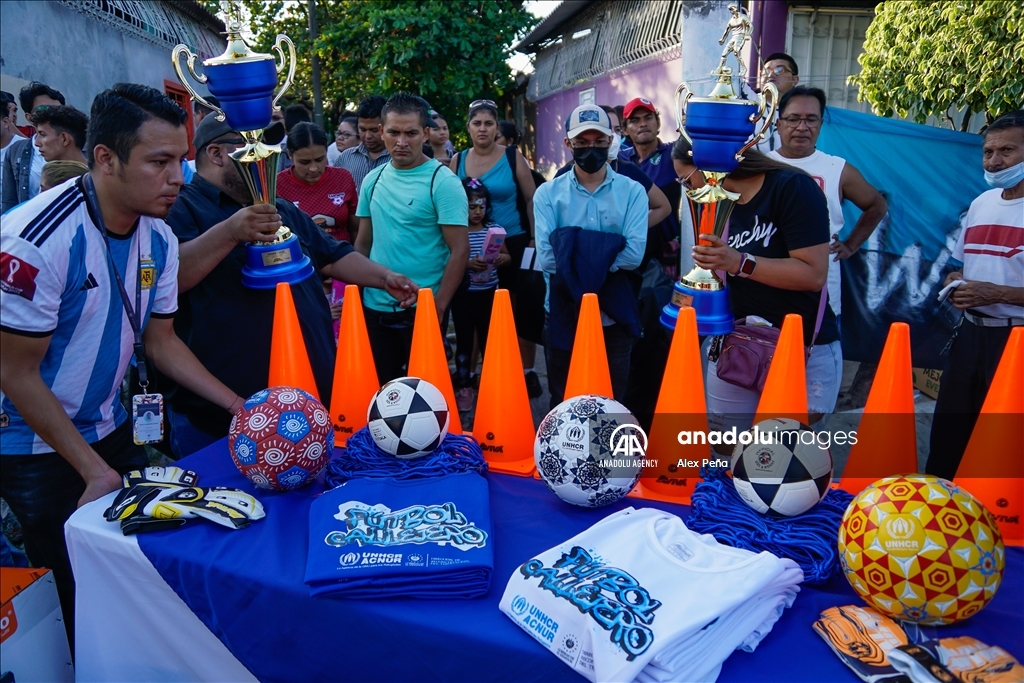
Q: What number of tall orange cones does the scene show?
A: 9